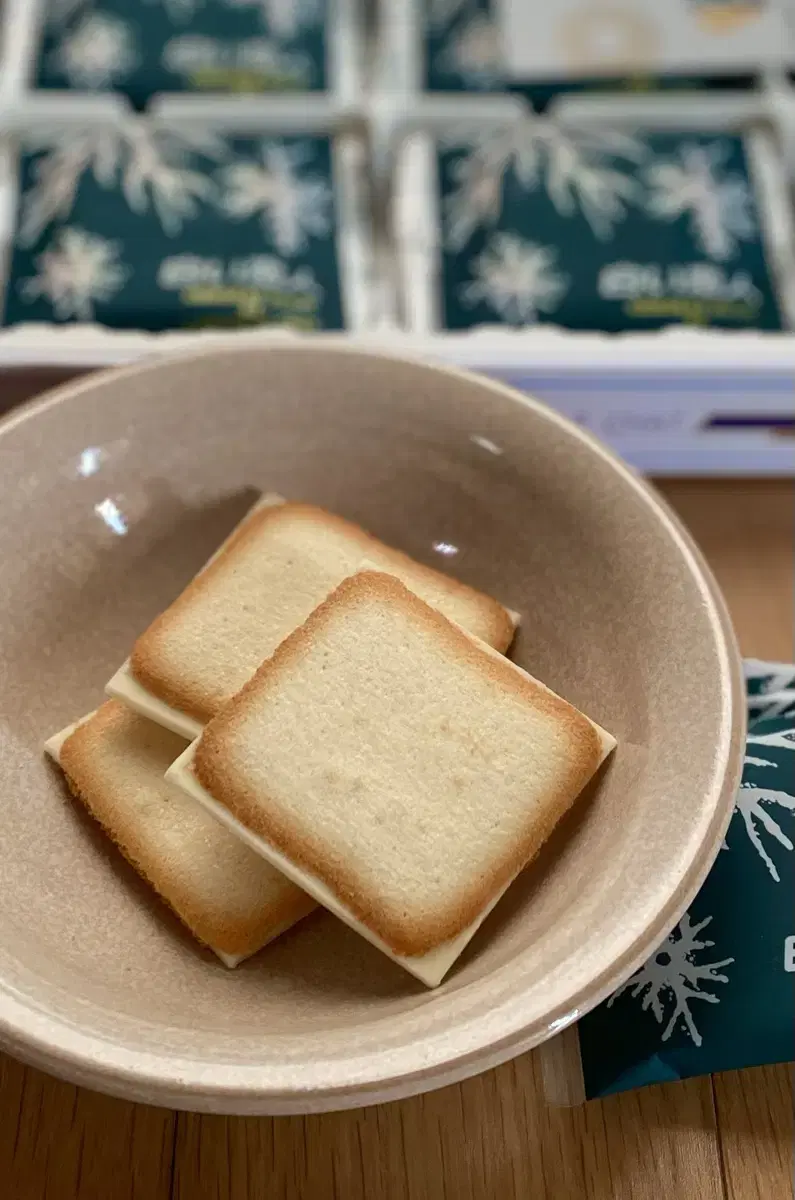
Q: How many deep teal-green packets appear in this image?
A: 5